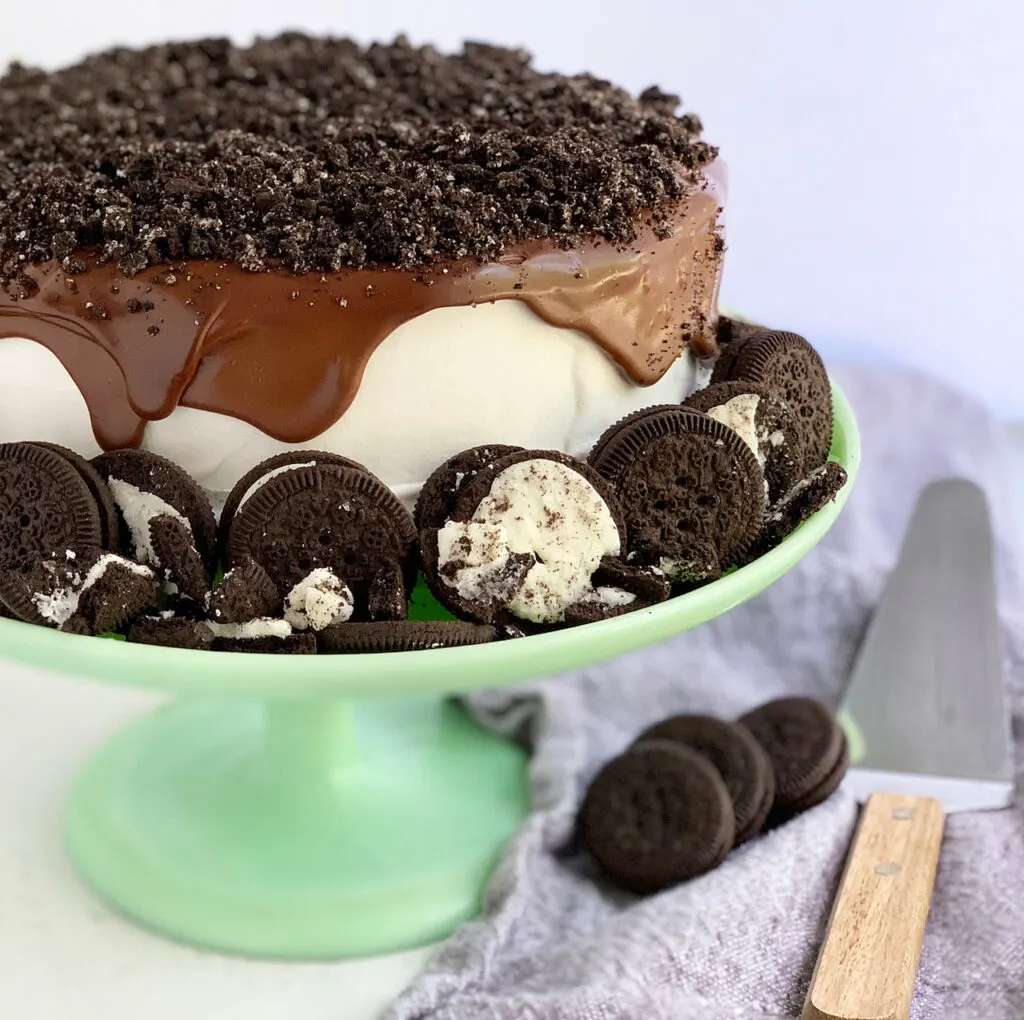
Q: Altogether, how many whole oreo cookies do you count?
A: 7